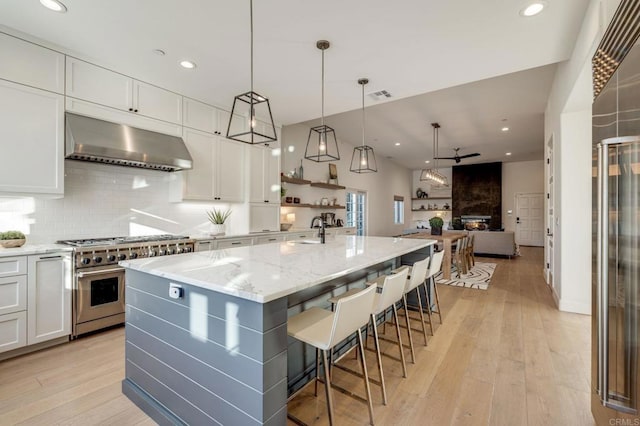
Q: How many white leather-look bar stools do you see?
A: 4